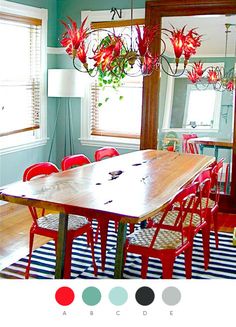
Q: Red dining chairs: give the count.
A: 6